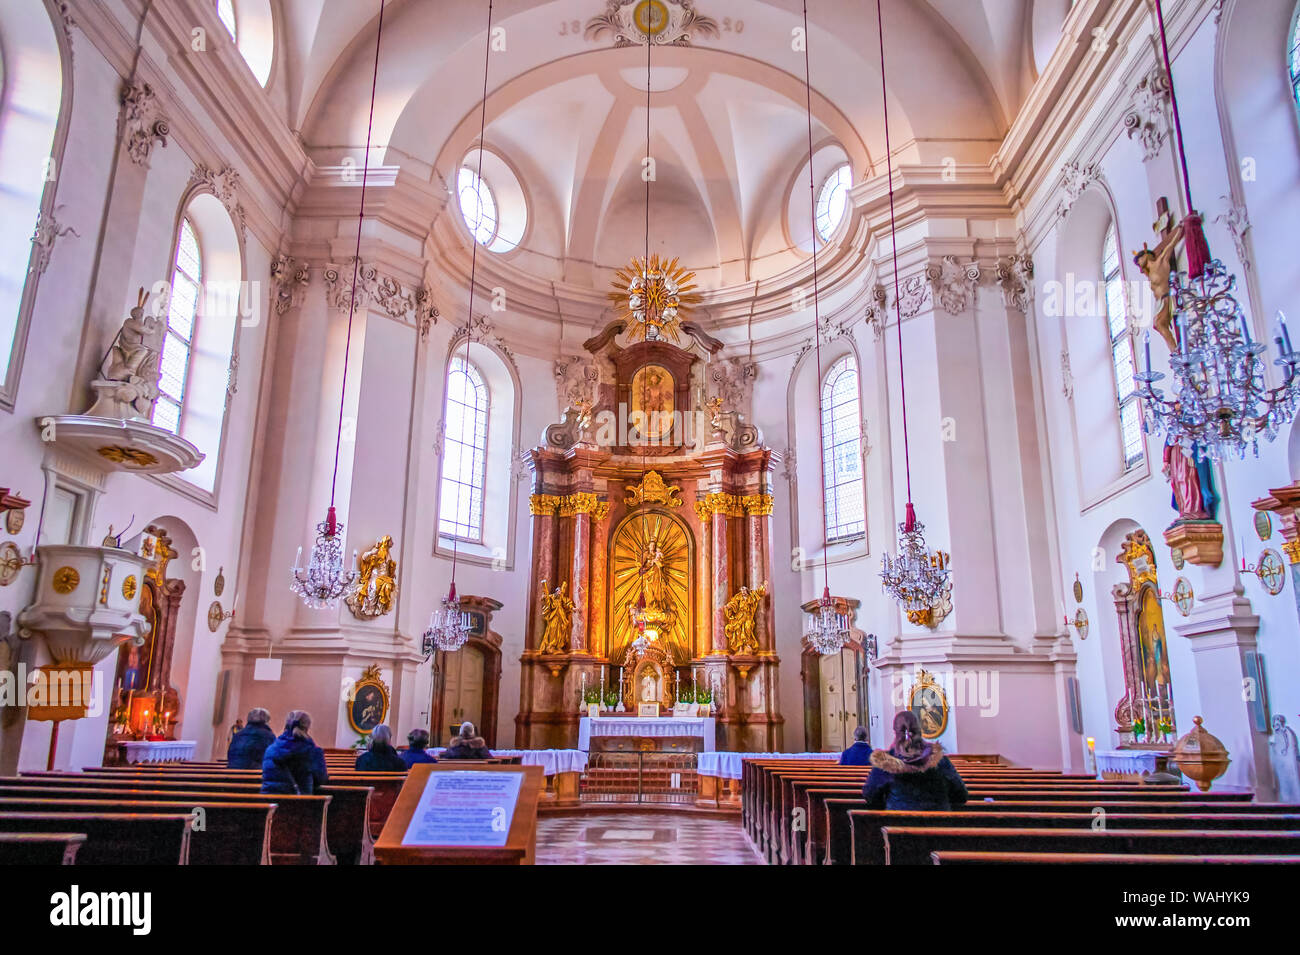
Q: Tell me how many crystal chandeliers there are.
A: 5